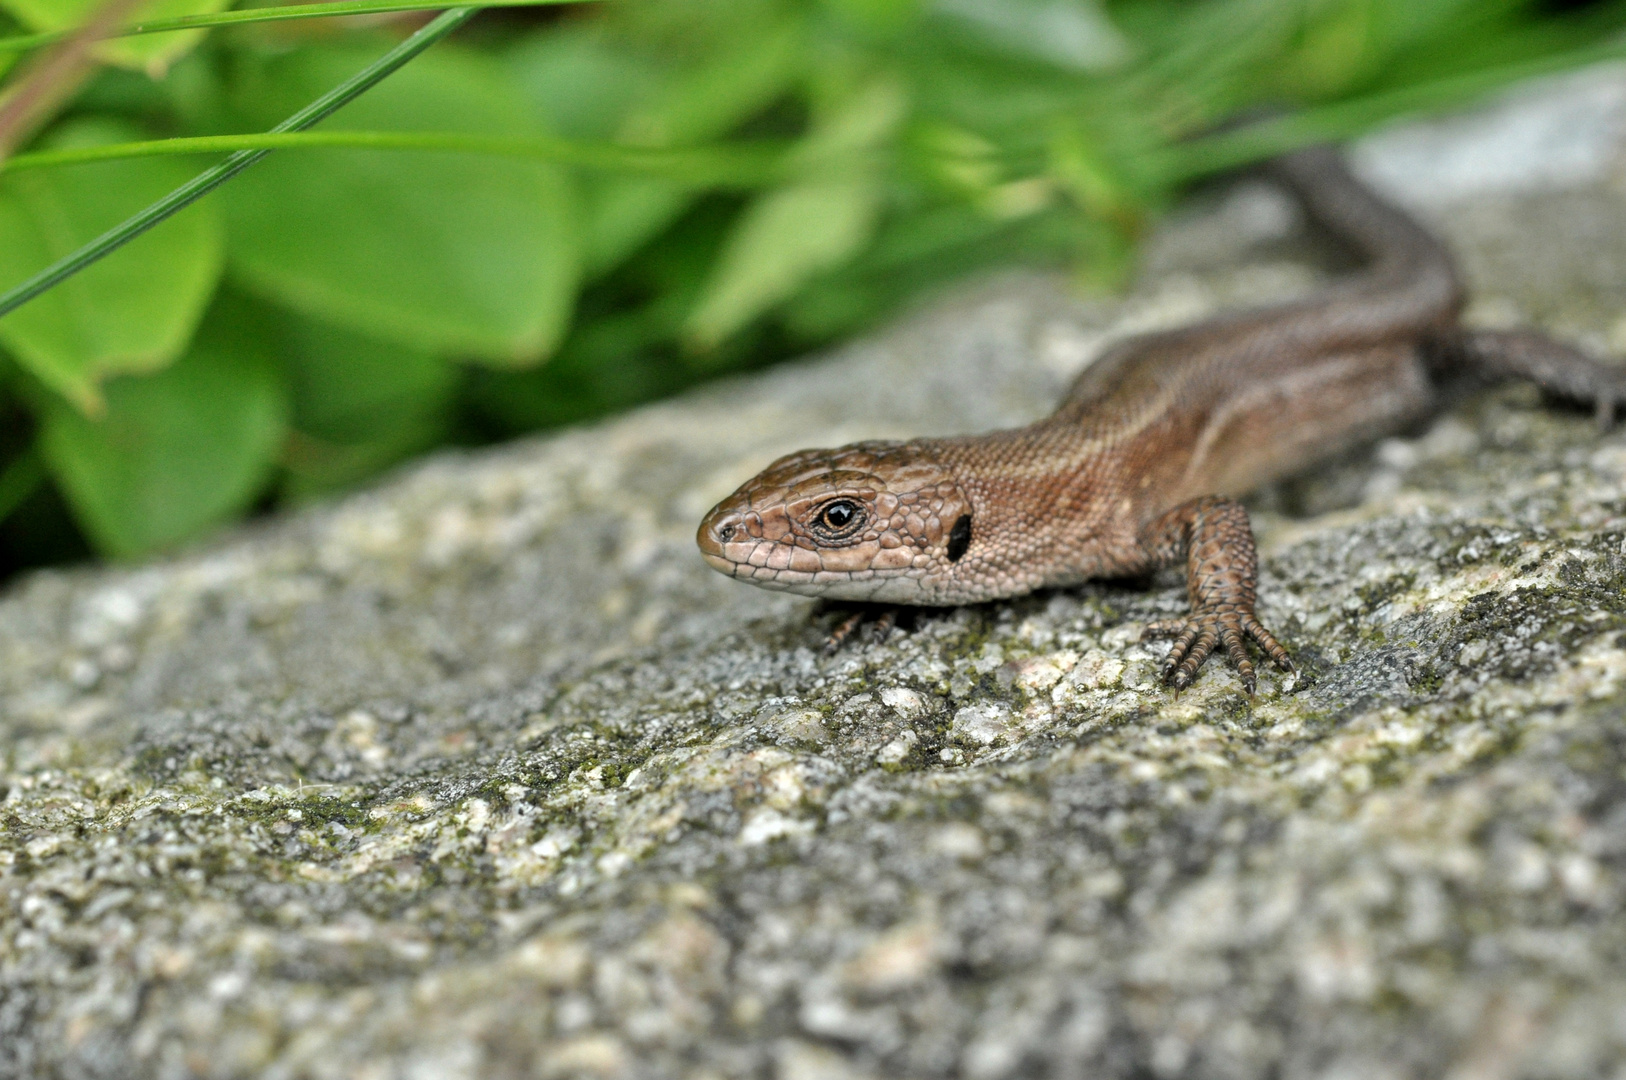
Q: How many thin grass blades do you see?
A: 3